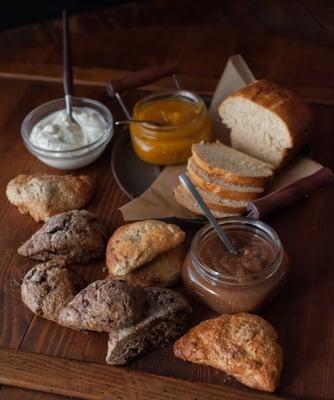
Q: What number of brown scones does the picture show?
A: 4